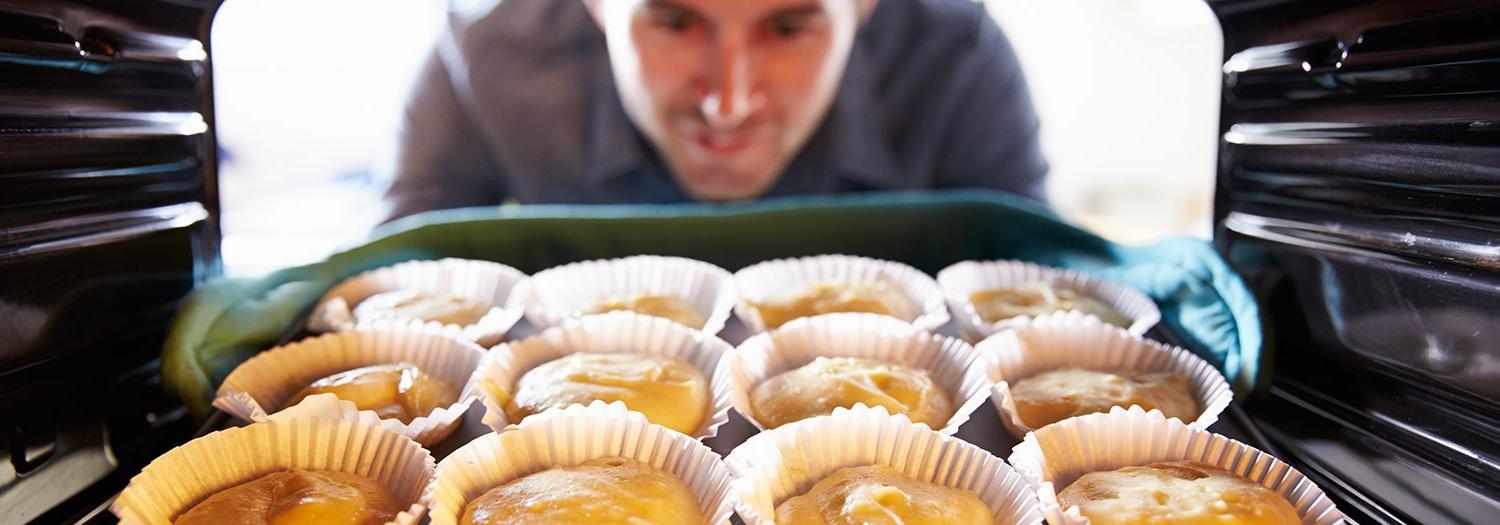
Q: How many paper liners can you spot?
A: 12